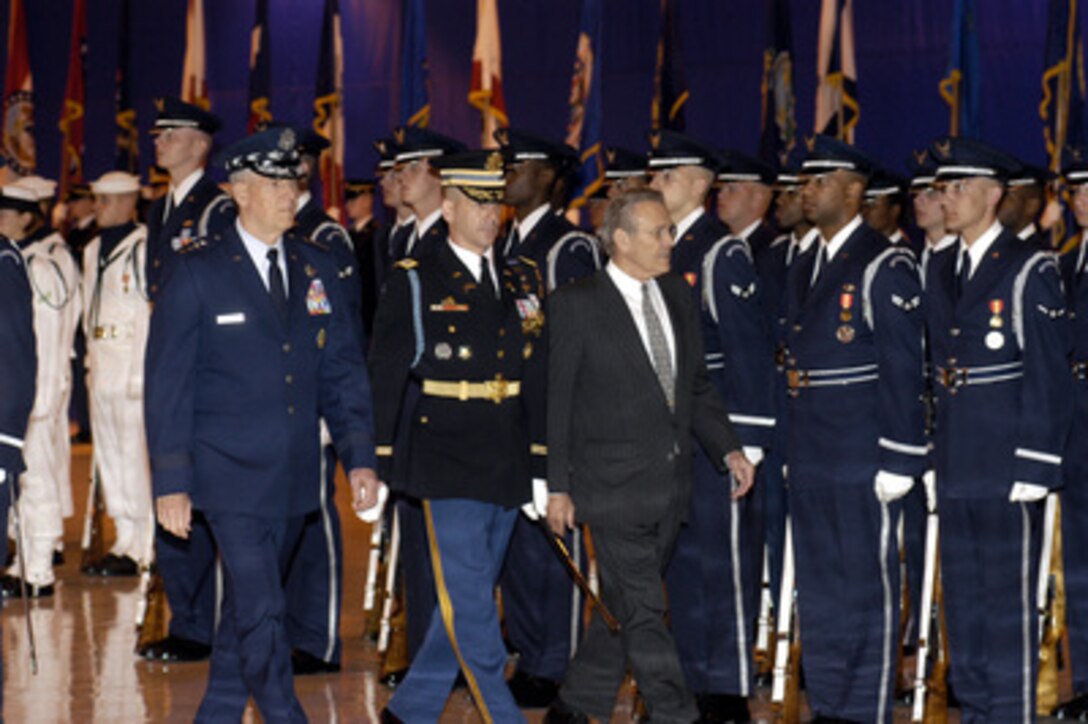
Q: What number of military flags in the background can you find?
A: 14